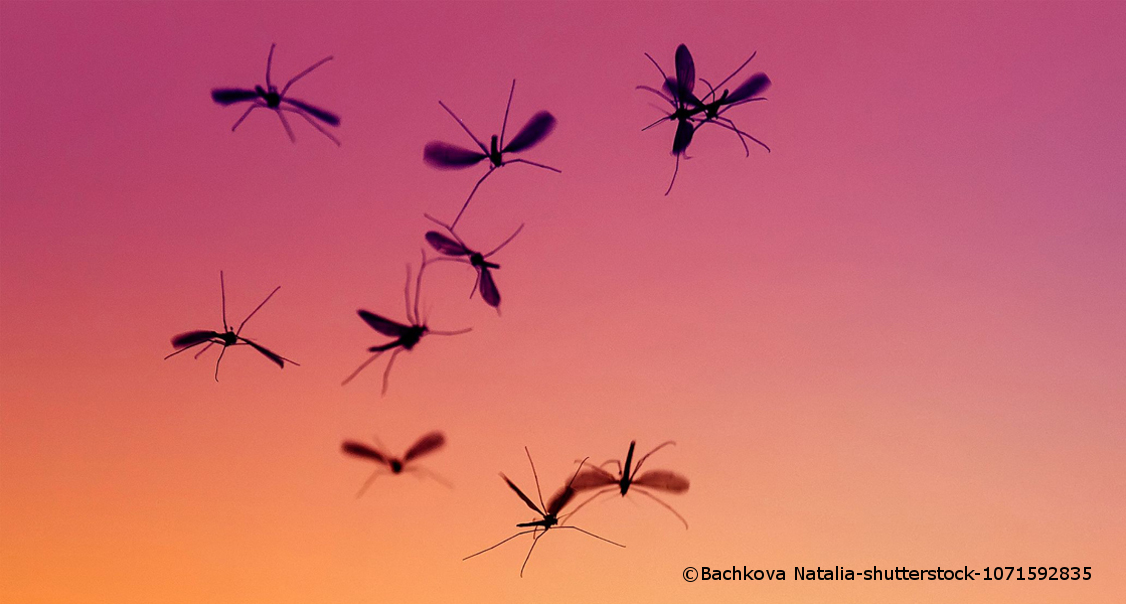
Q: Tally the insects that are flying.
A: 10